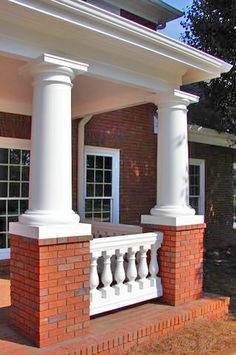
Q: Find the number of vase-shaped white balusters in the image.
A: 6